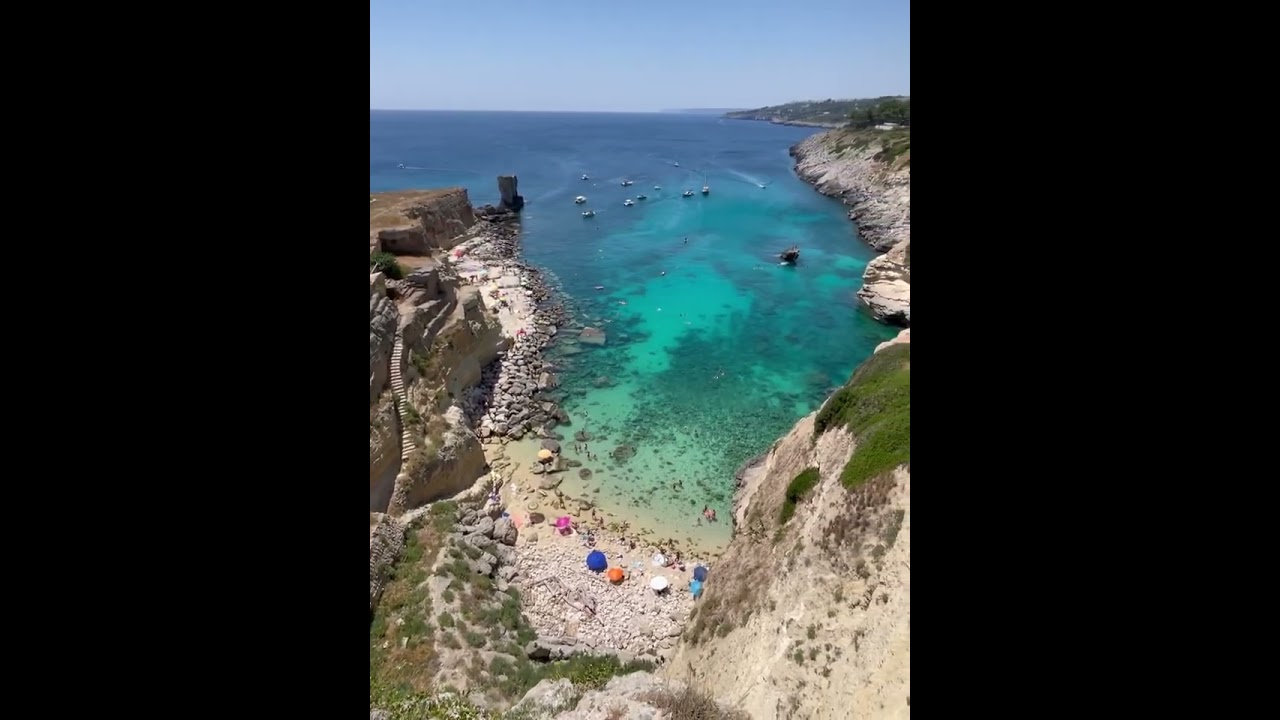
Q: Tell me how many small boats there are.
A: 12